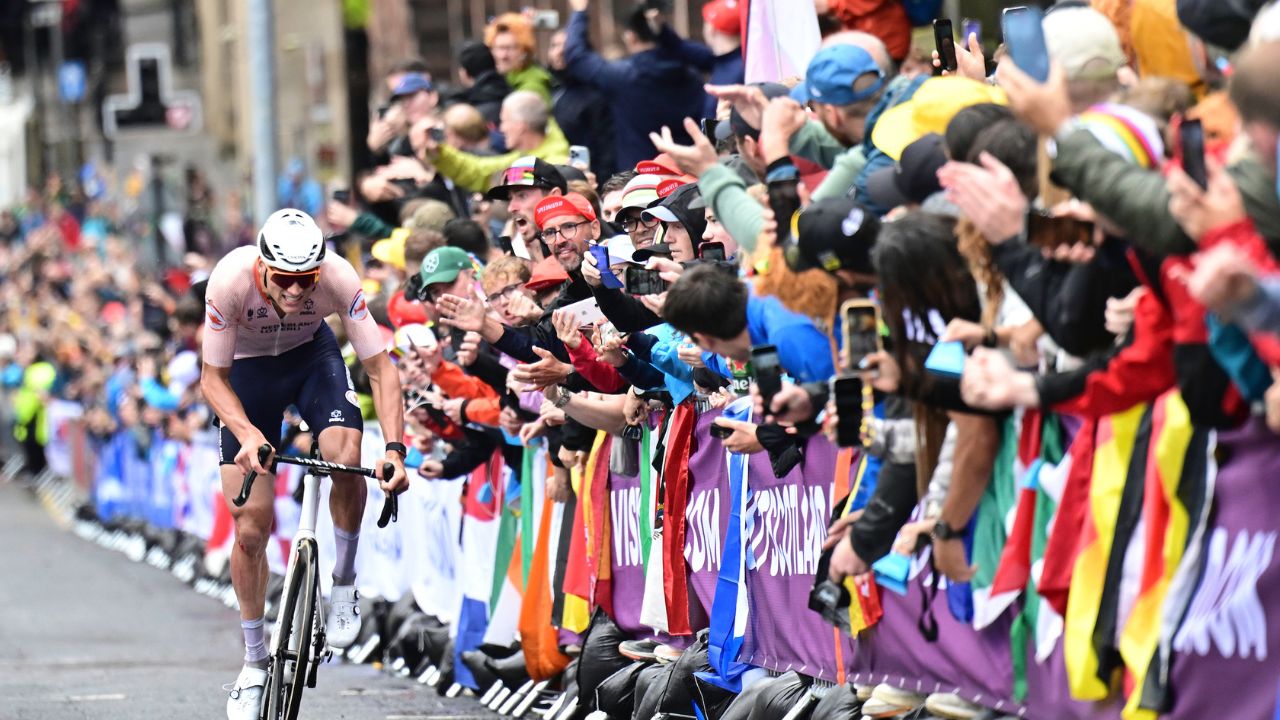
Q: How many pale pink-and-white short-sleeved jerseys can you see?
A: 1